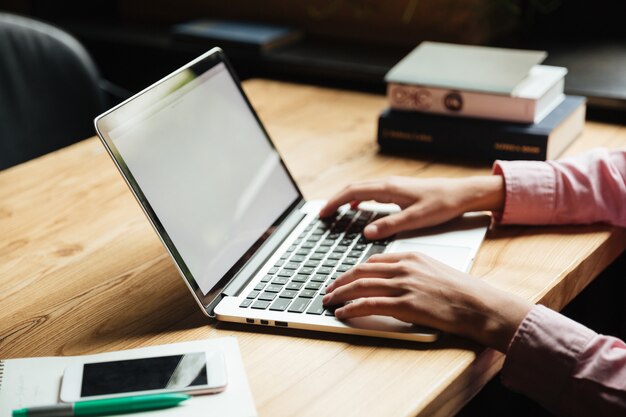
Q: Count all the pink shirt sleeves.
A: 2